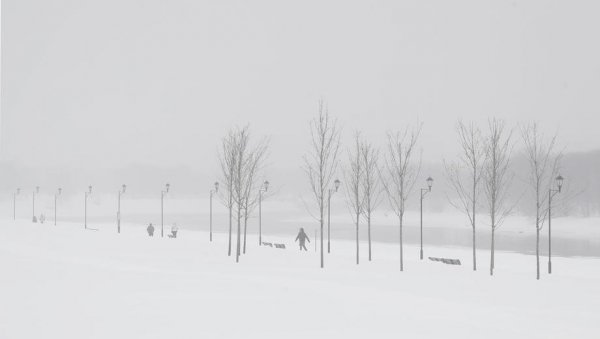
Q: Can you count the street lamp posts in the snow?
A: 11